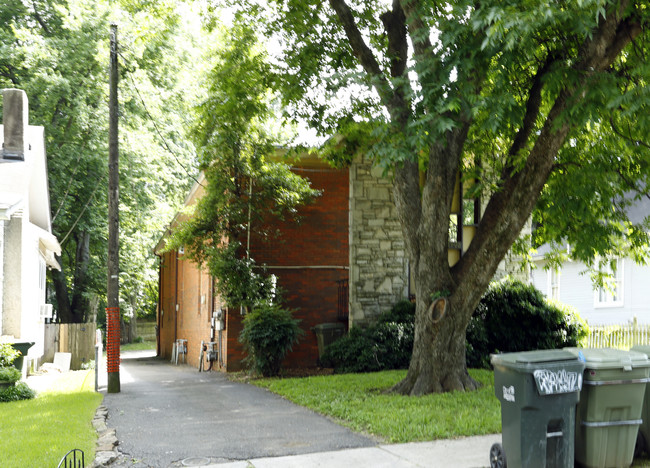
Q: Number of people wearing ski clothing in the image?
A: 0